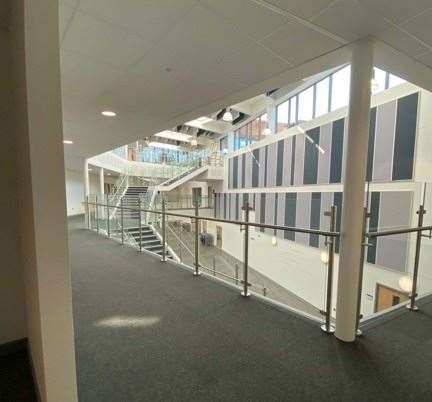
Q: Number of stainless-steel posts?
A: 11